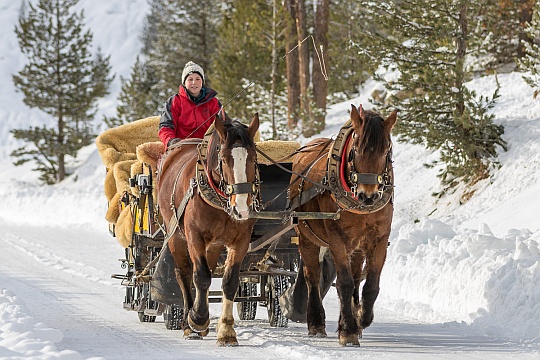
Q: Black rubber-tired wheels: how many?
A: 4